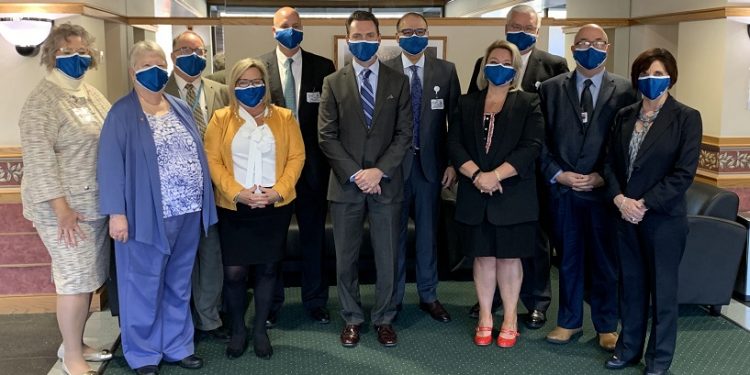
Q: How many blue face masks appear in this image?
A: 11